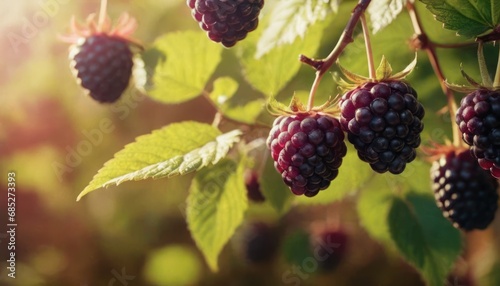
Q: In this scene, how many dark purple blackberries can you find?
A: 6